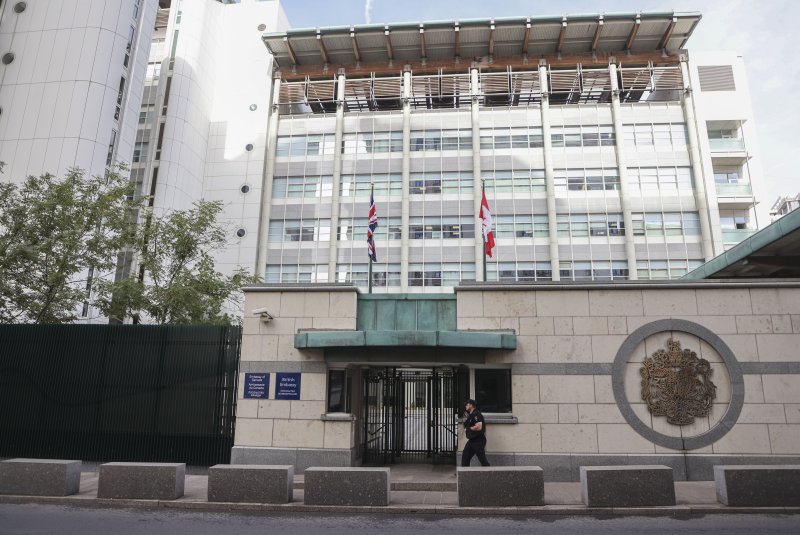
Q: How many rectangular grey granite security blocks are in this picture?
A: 7